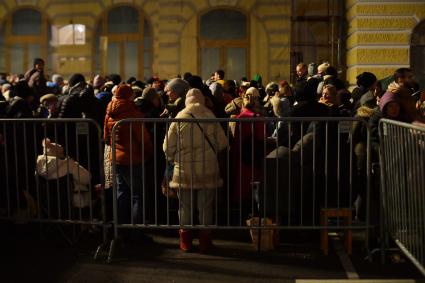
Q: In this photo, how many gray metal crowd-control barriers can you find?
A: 3